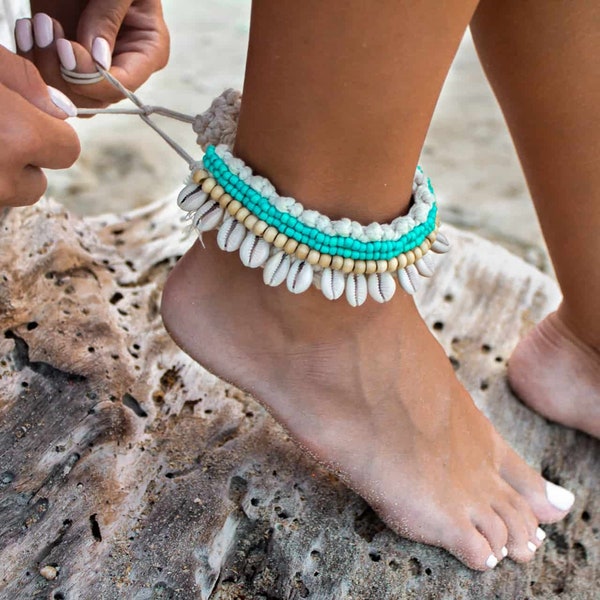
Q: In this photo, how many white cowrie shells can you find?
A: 12